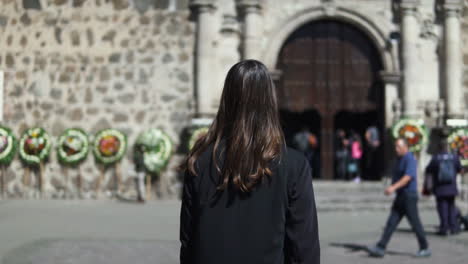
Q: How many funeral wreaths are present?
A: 8